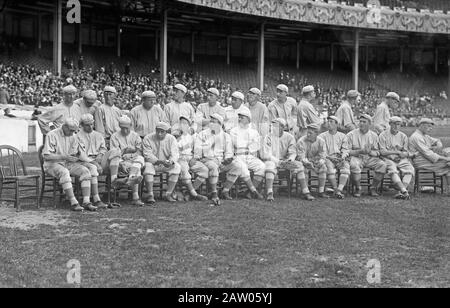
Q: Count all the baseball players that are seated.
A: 13